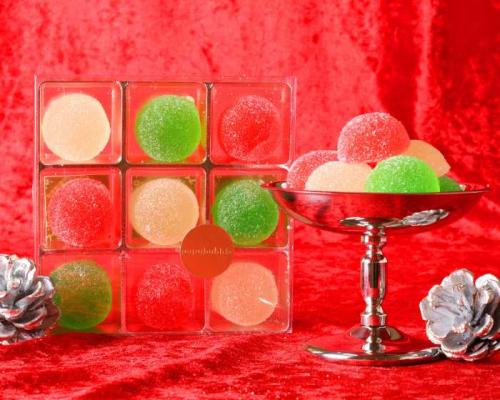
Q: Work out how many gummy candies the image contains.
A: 15